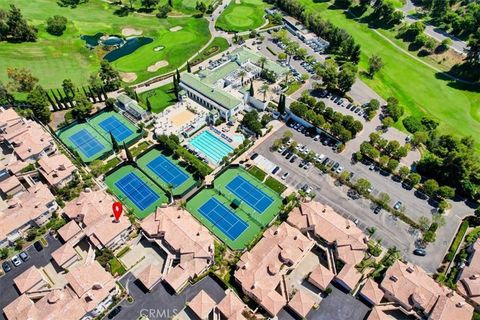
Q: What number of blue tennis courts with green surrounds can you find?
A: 6